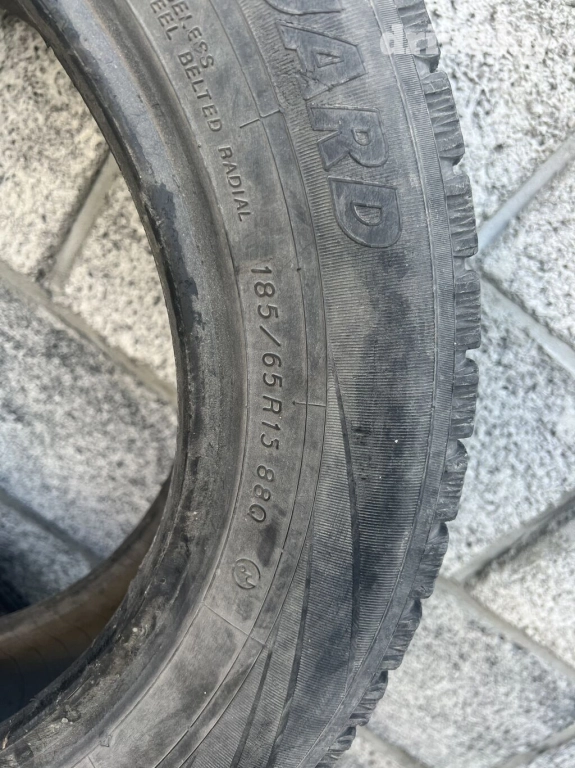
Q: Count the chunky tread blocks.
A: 10